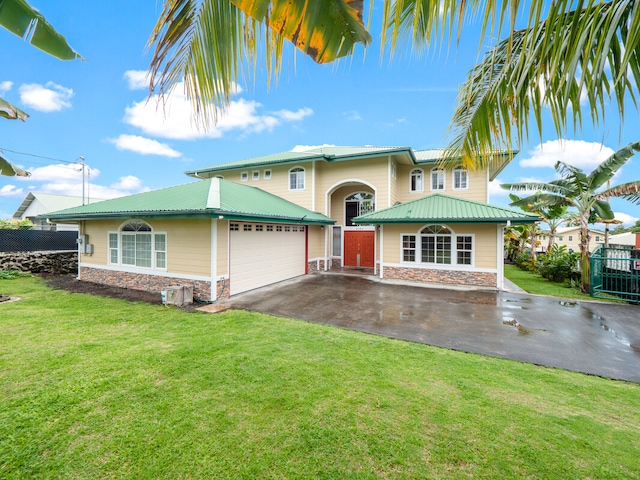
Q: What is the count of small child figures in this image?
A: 0